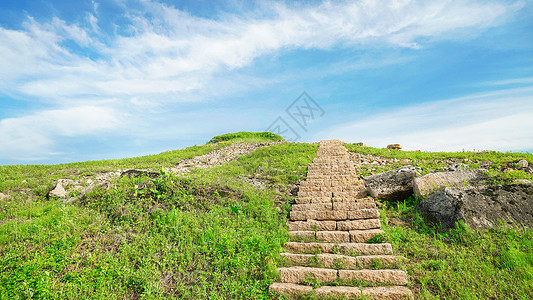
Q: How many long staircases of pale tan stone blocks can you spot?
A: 1